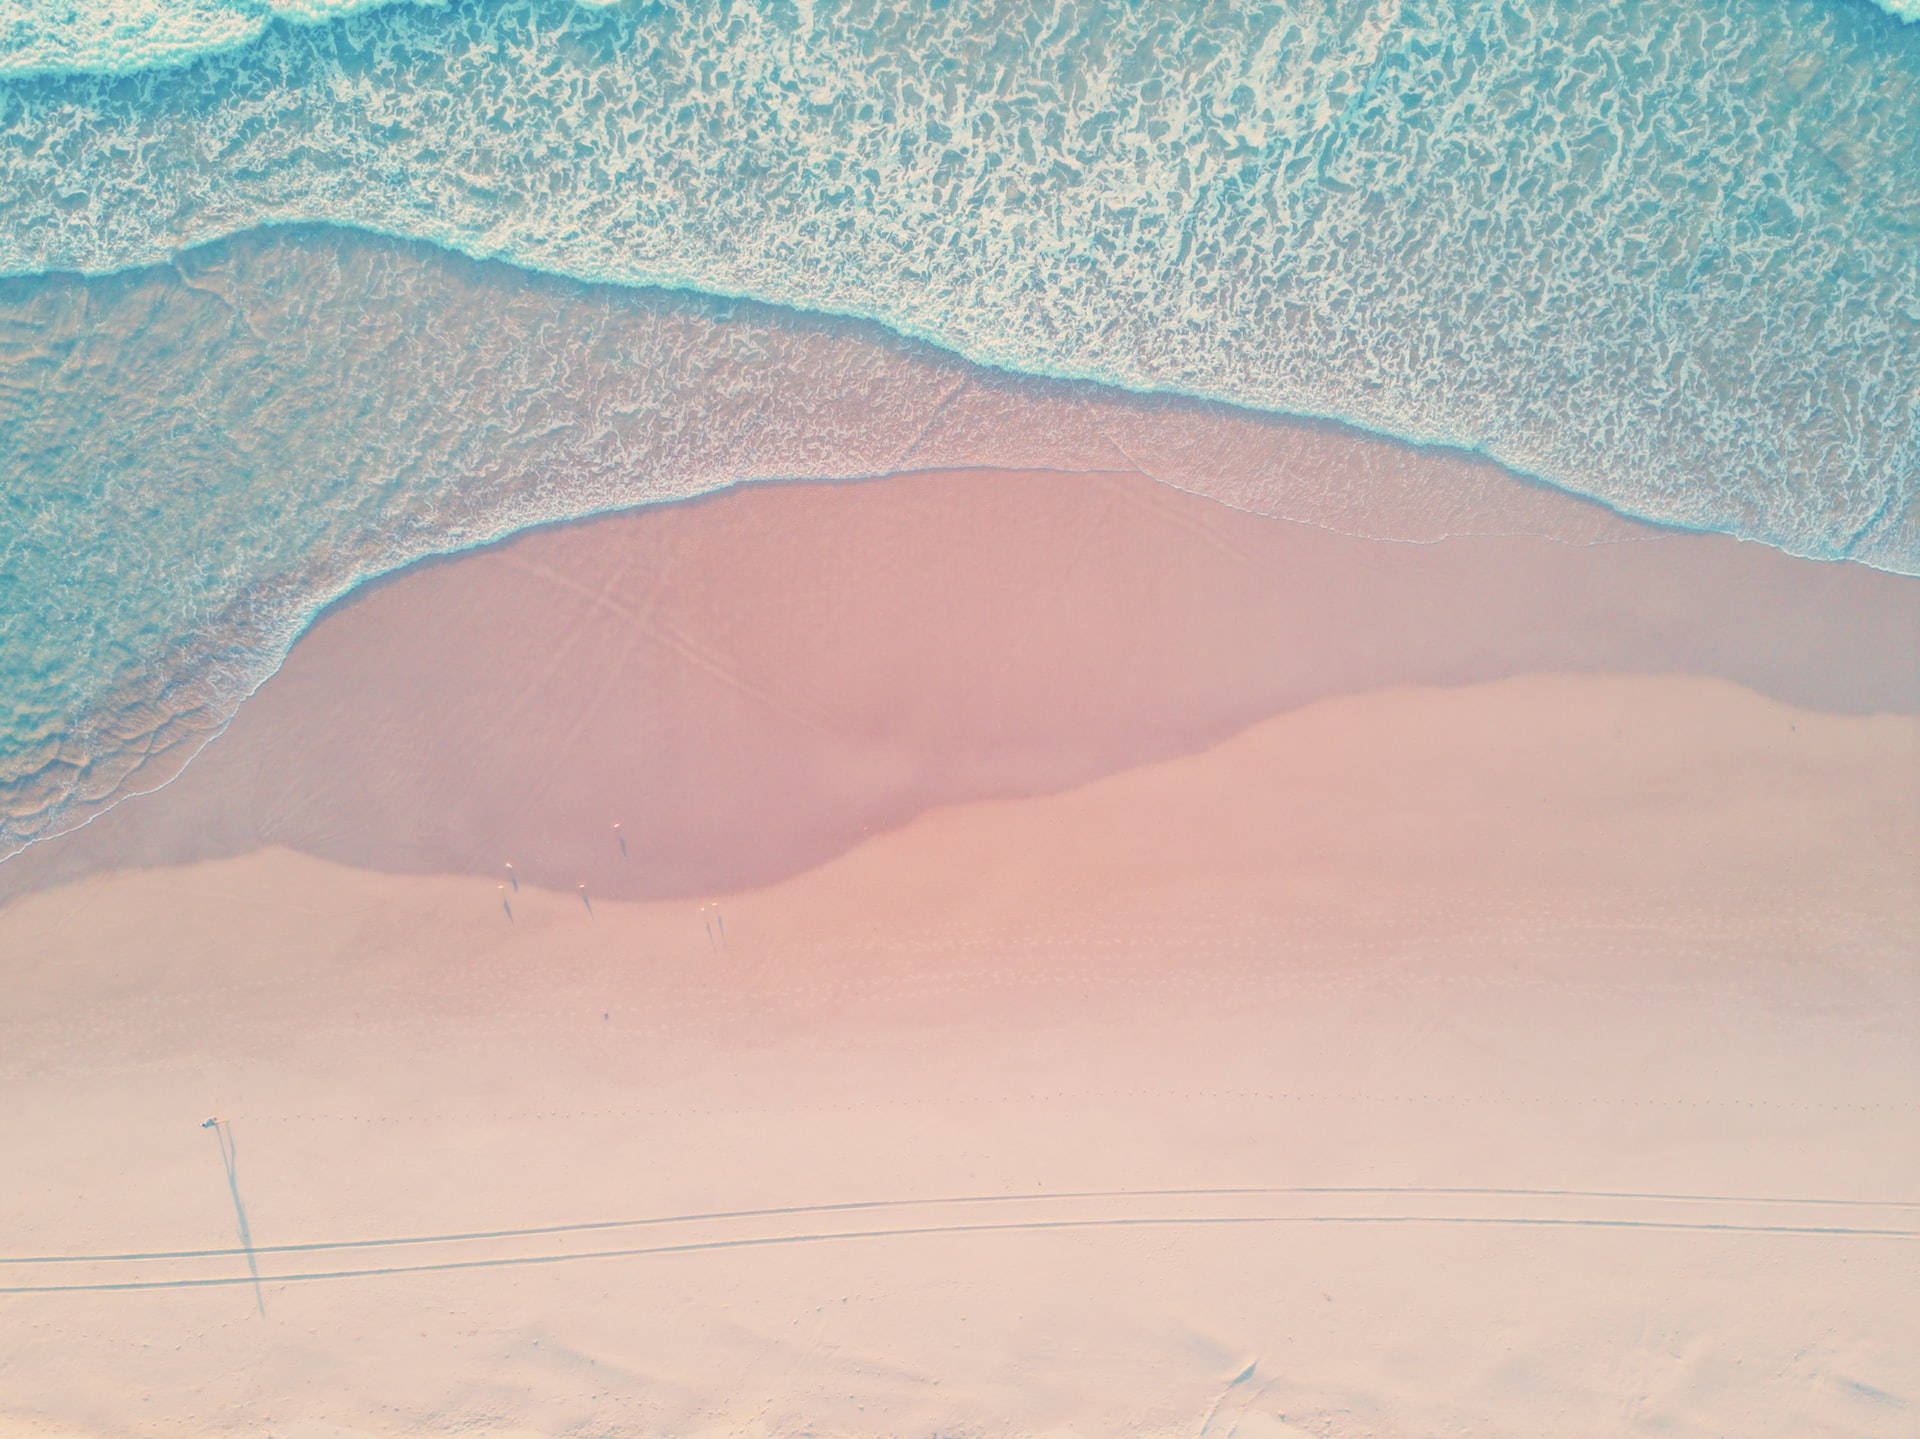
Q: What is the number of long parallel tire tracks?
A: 2